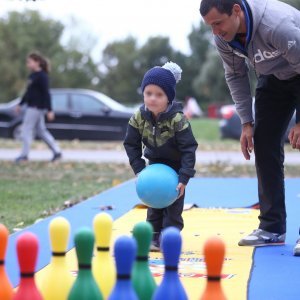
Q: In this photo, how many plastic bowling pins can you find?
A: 9